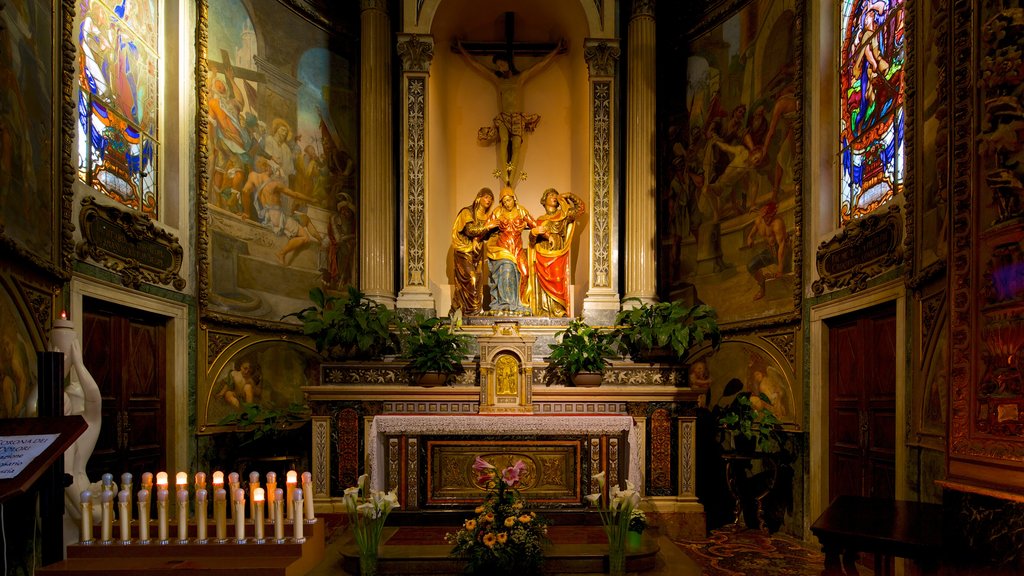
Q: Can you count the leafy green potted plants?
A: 6